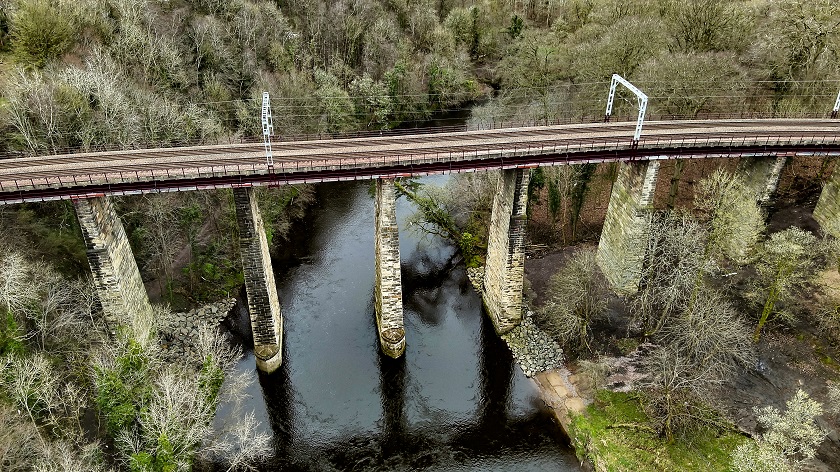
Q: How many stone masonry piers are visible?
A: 7